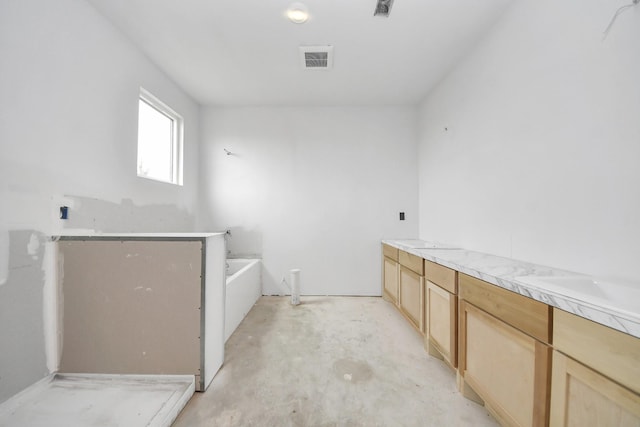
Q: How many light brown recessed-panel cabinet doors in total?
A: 5